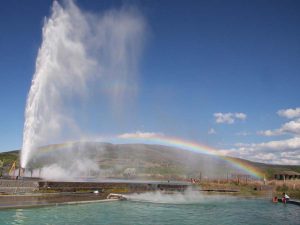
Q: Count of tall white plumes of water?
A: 1